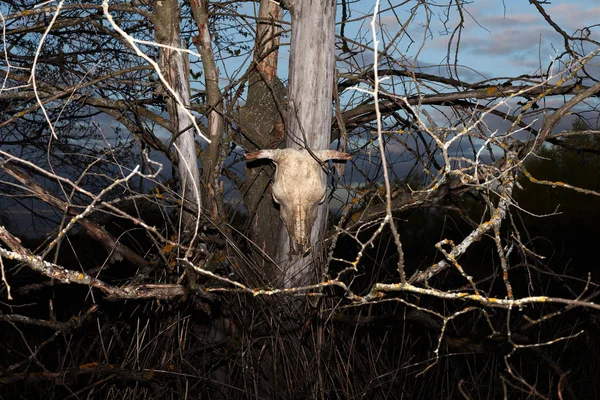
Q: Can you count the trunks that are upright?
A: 4